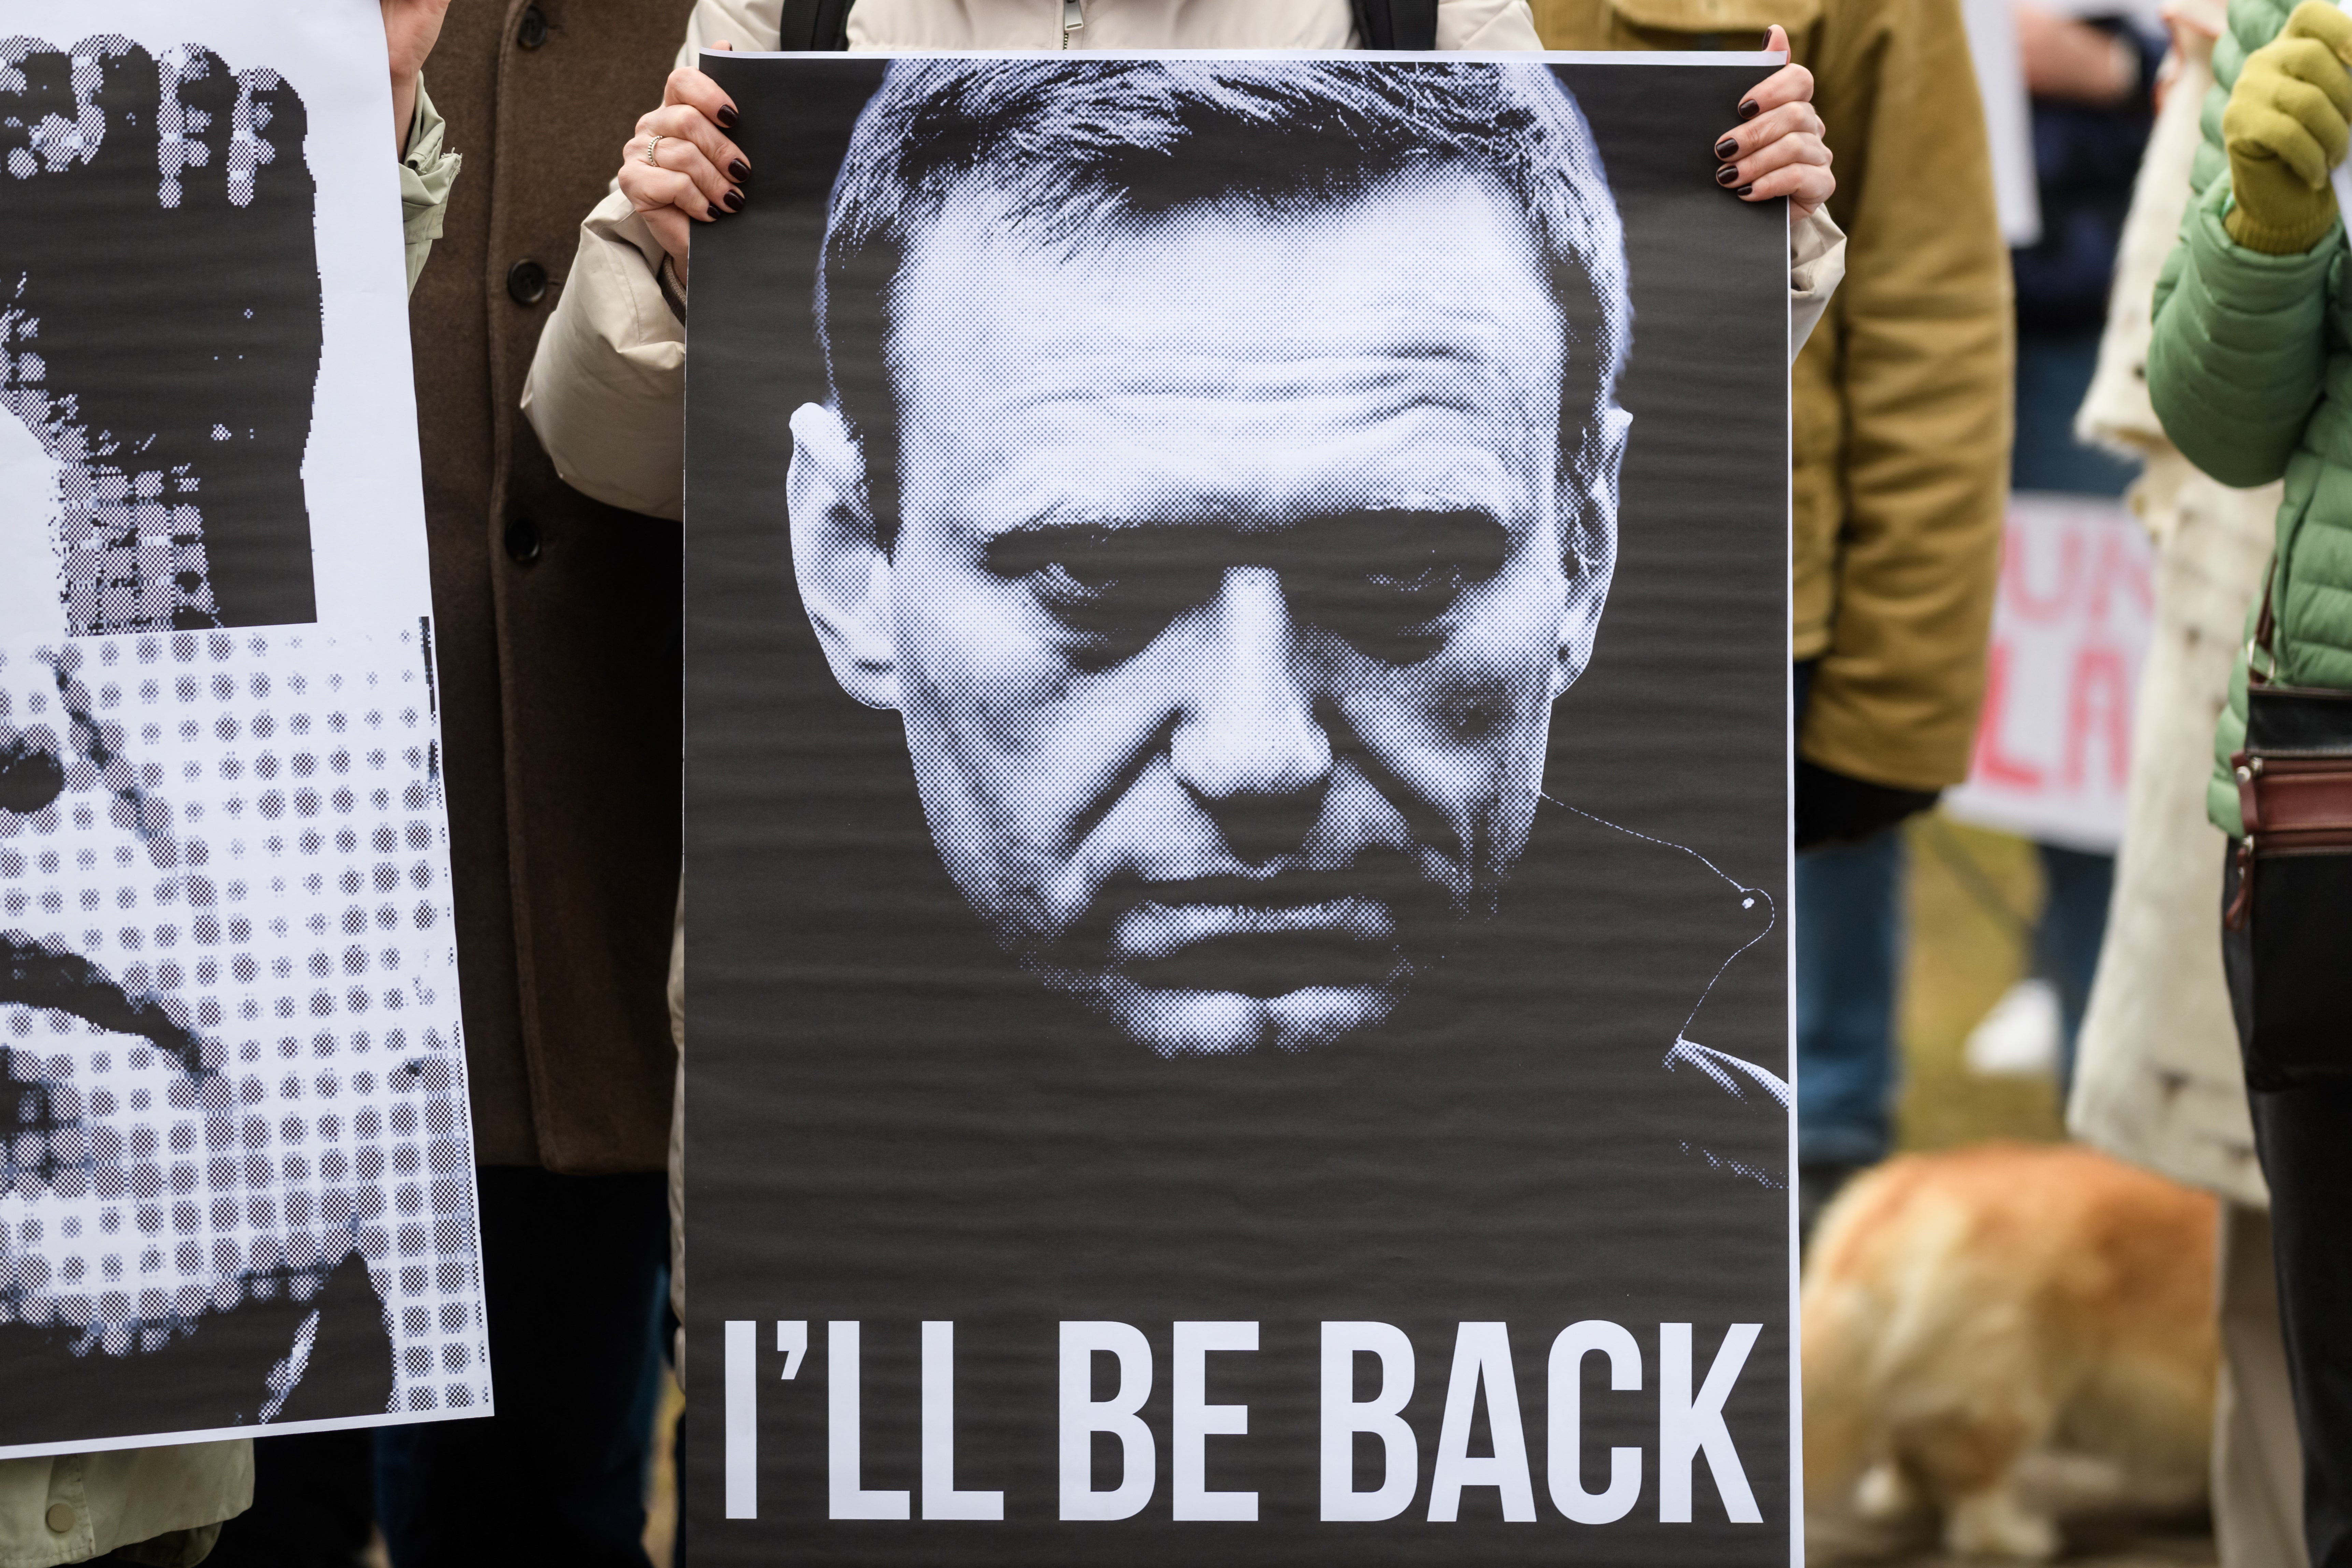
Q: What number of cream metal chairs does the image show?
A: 0